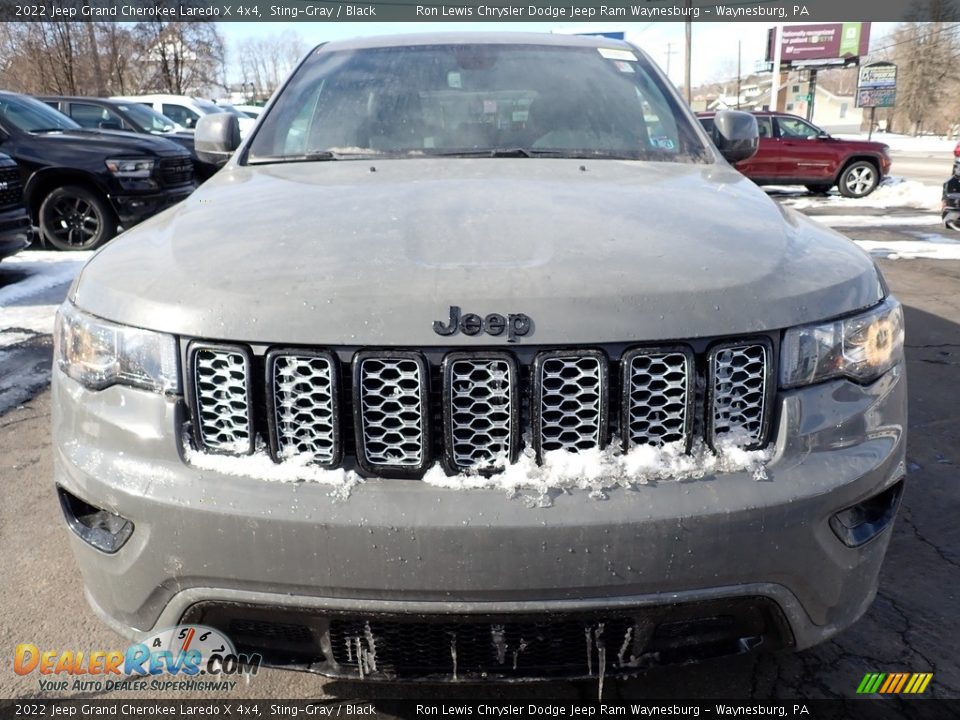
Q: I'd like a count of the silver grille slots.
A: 7